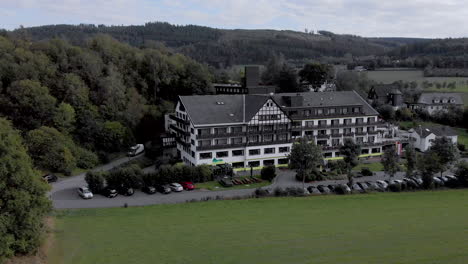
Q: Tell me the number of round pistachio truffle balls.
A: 0